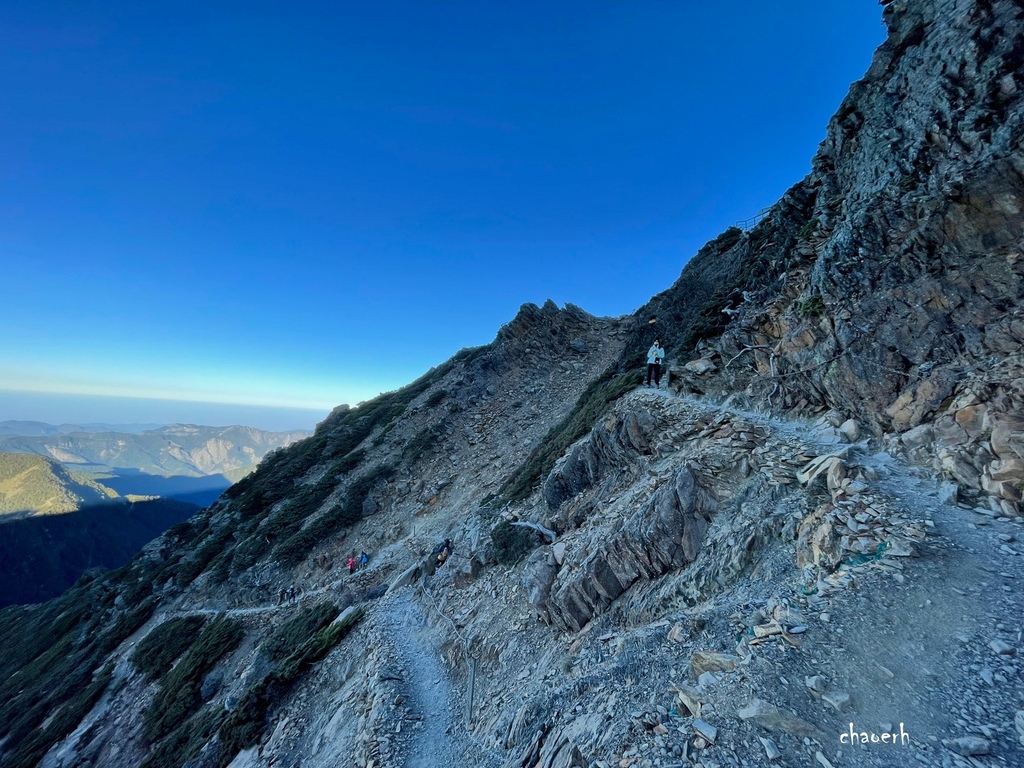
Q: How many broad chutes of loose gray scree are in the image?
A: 1